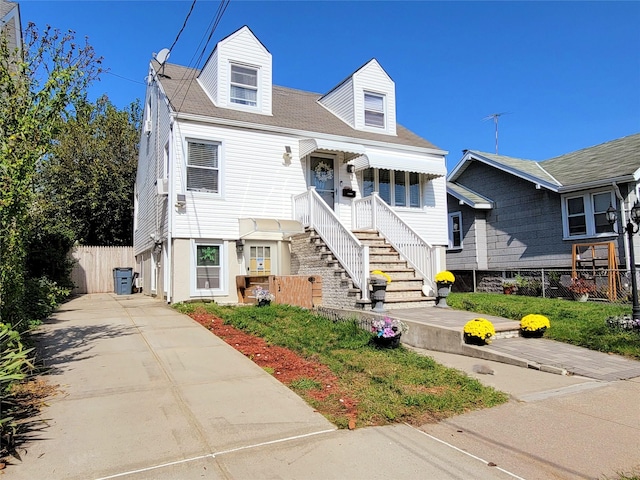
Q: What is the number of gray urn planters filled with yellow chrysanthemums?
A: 2